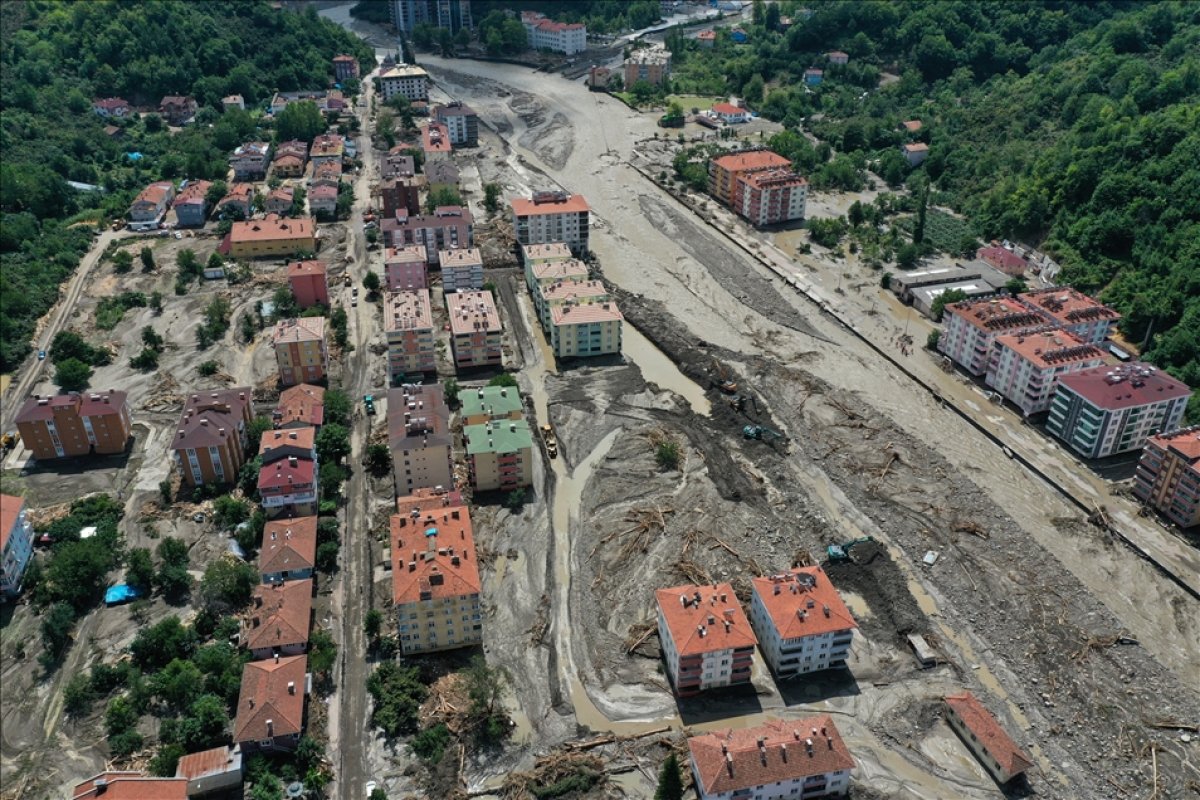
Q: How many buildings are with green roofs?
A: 2